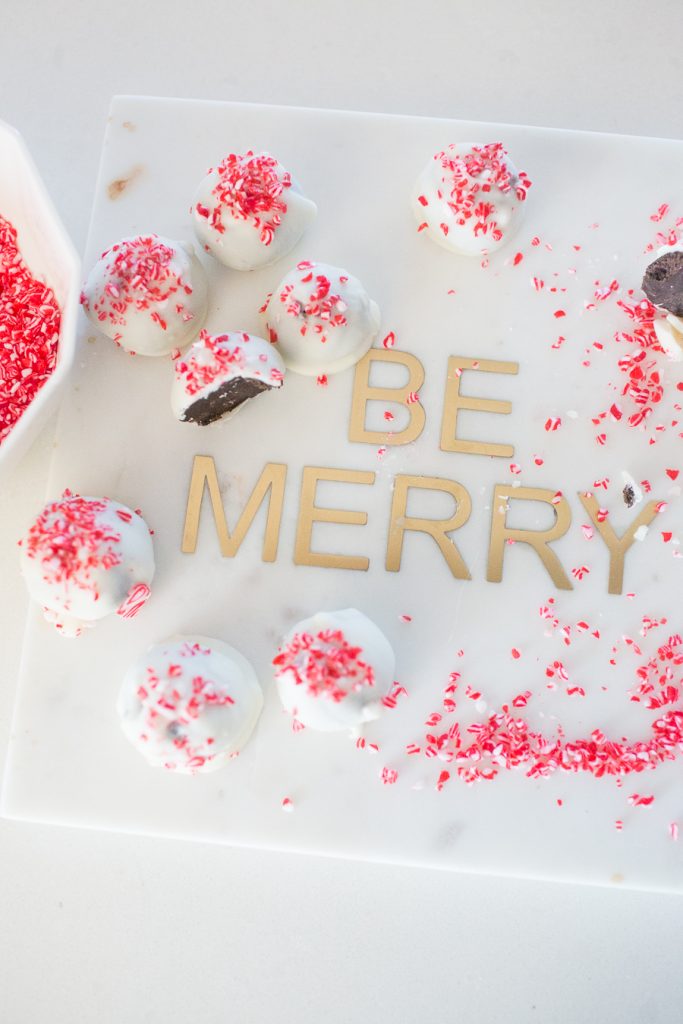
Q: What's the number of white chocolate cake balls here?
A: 9